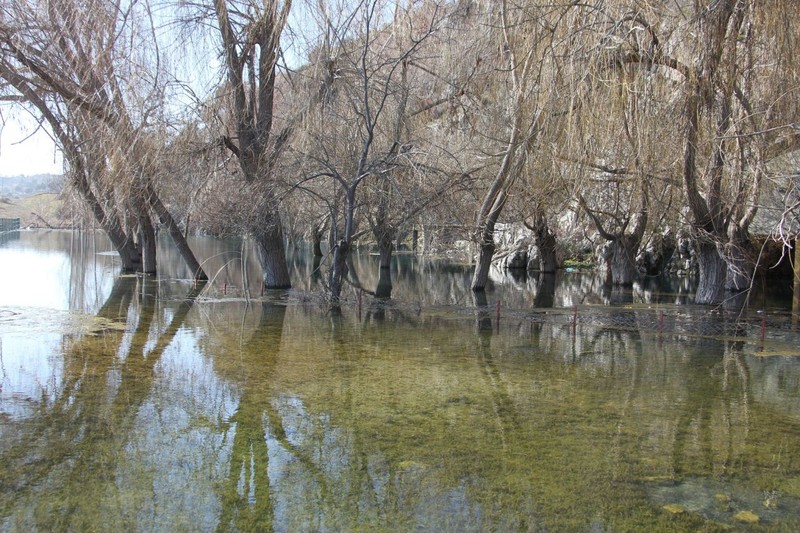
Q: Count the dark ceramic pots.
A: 0